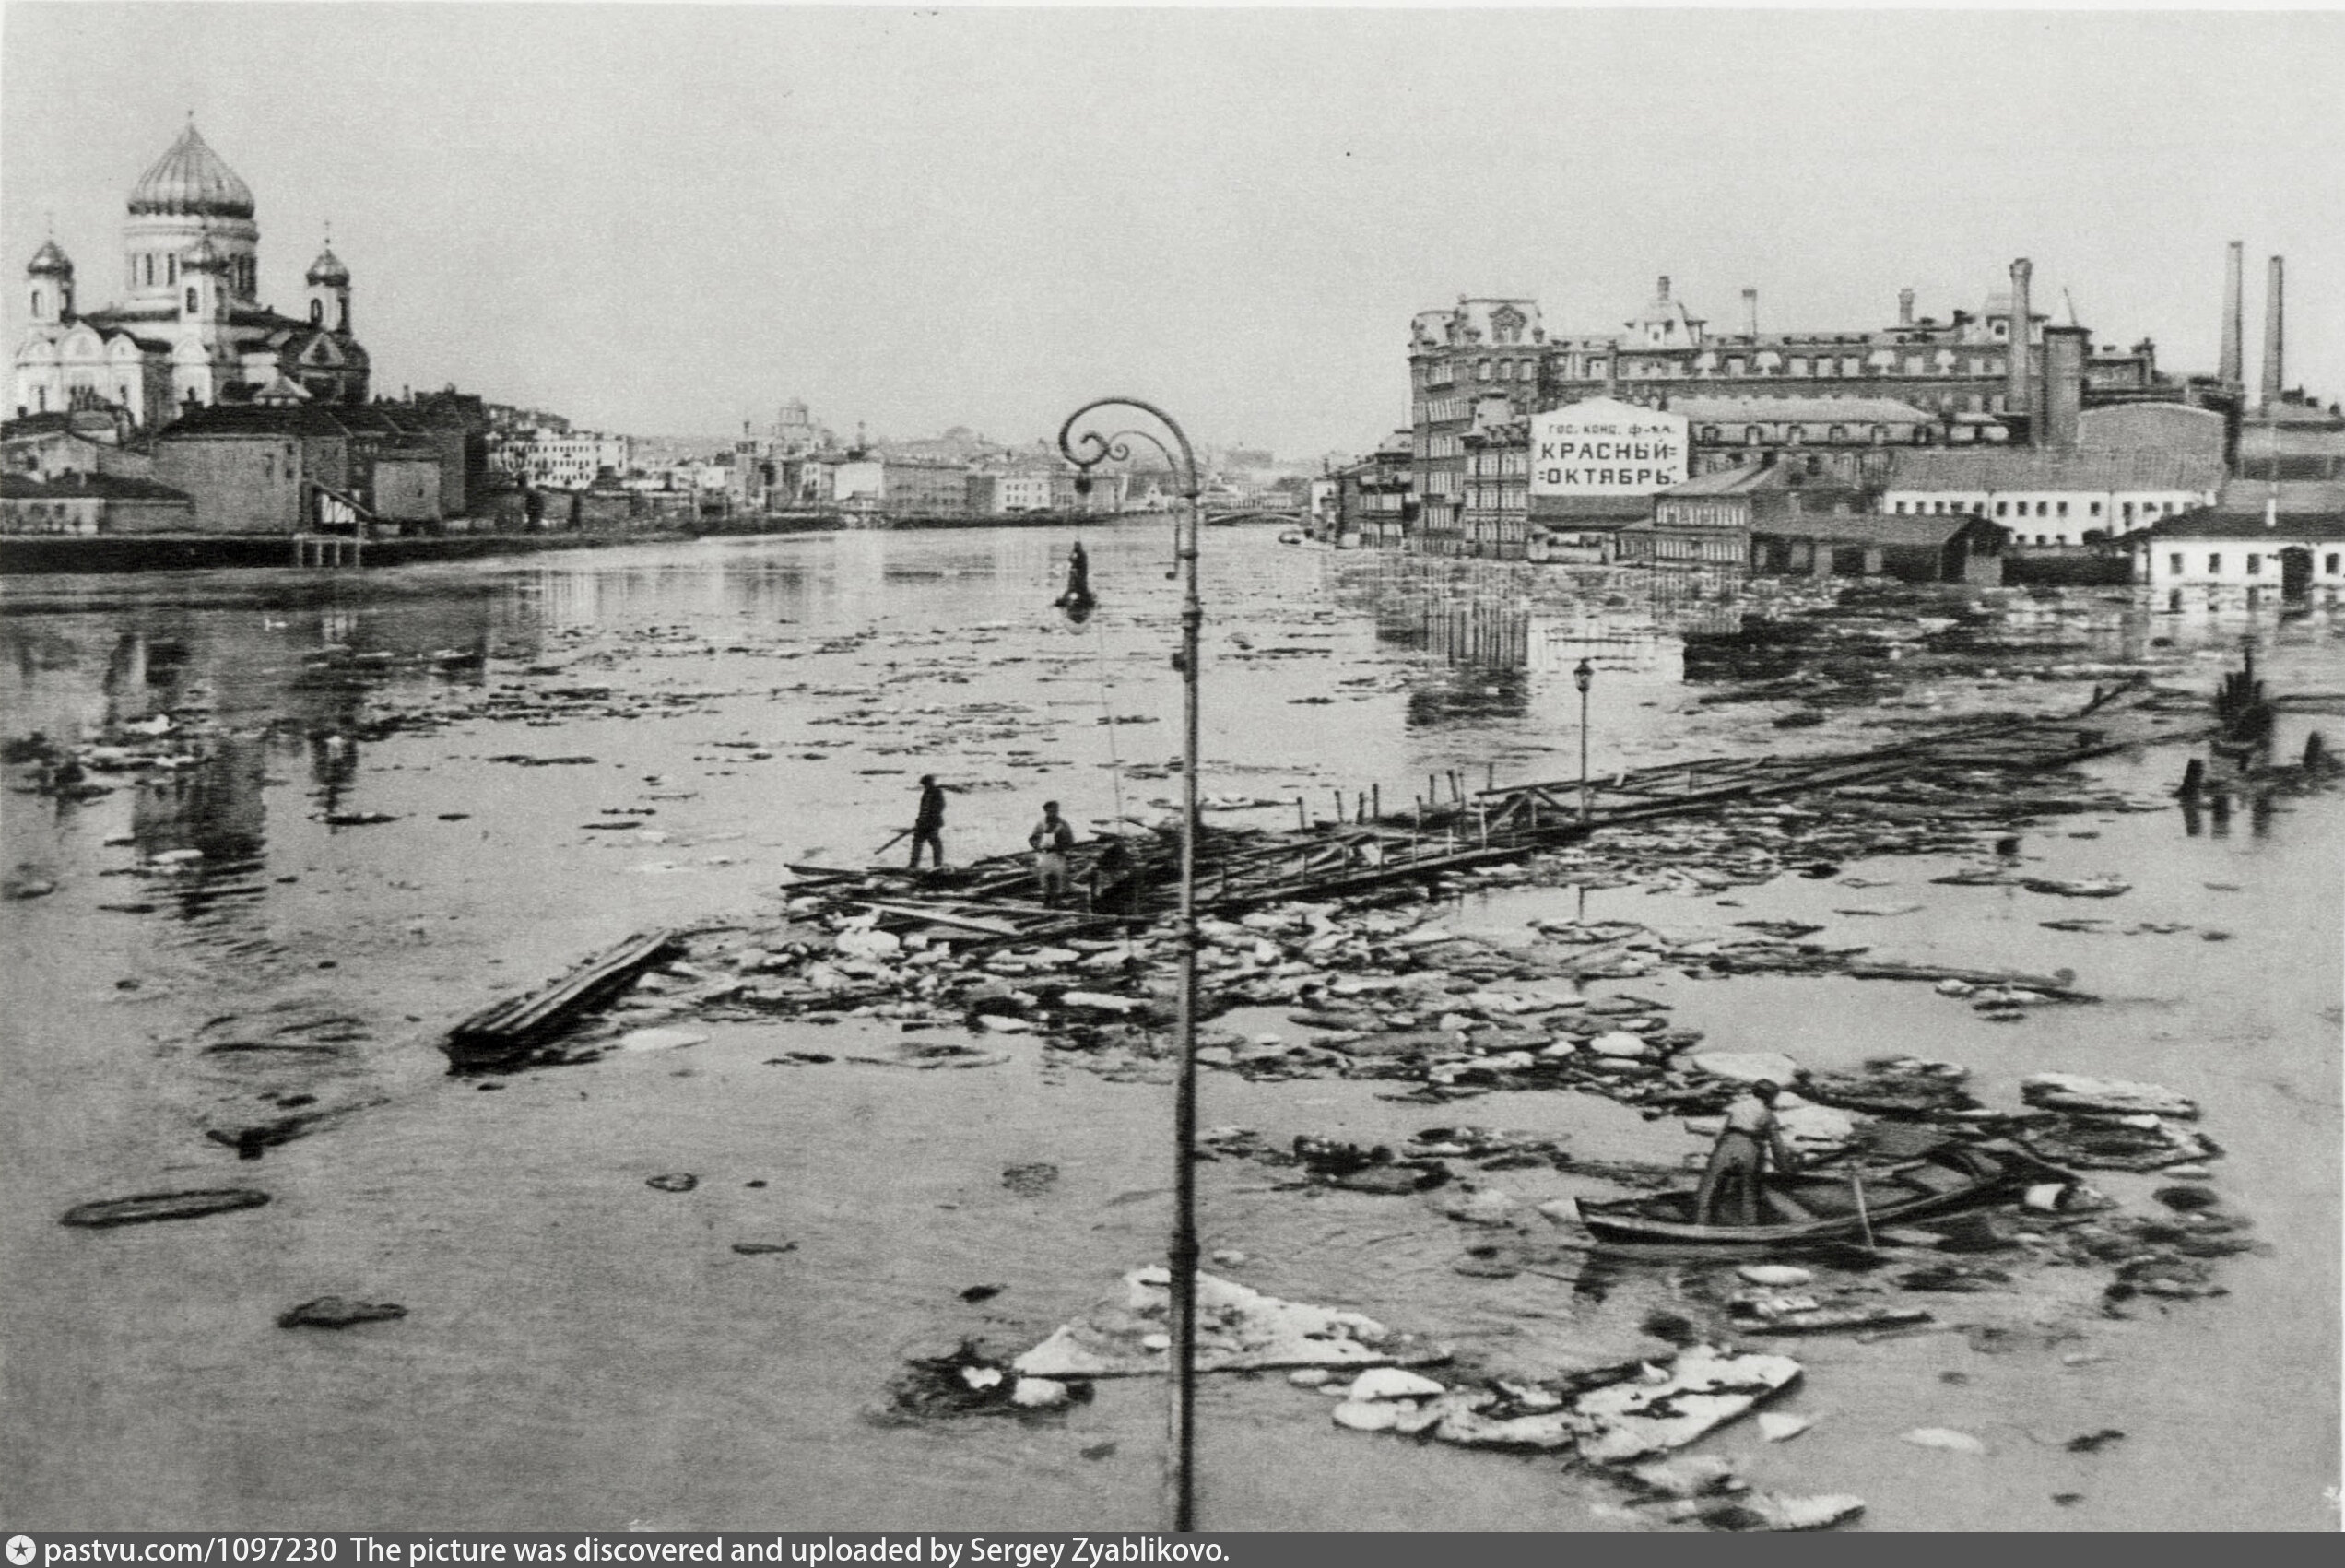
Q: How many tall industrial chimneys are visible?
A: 3